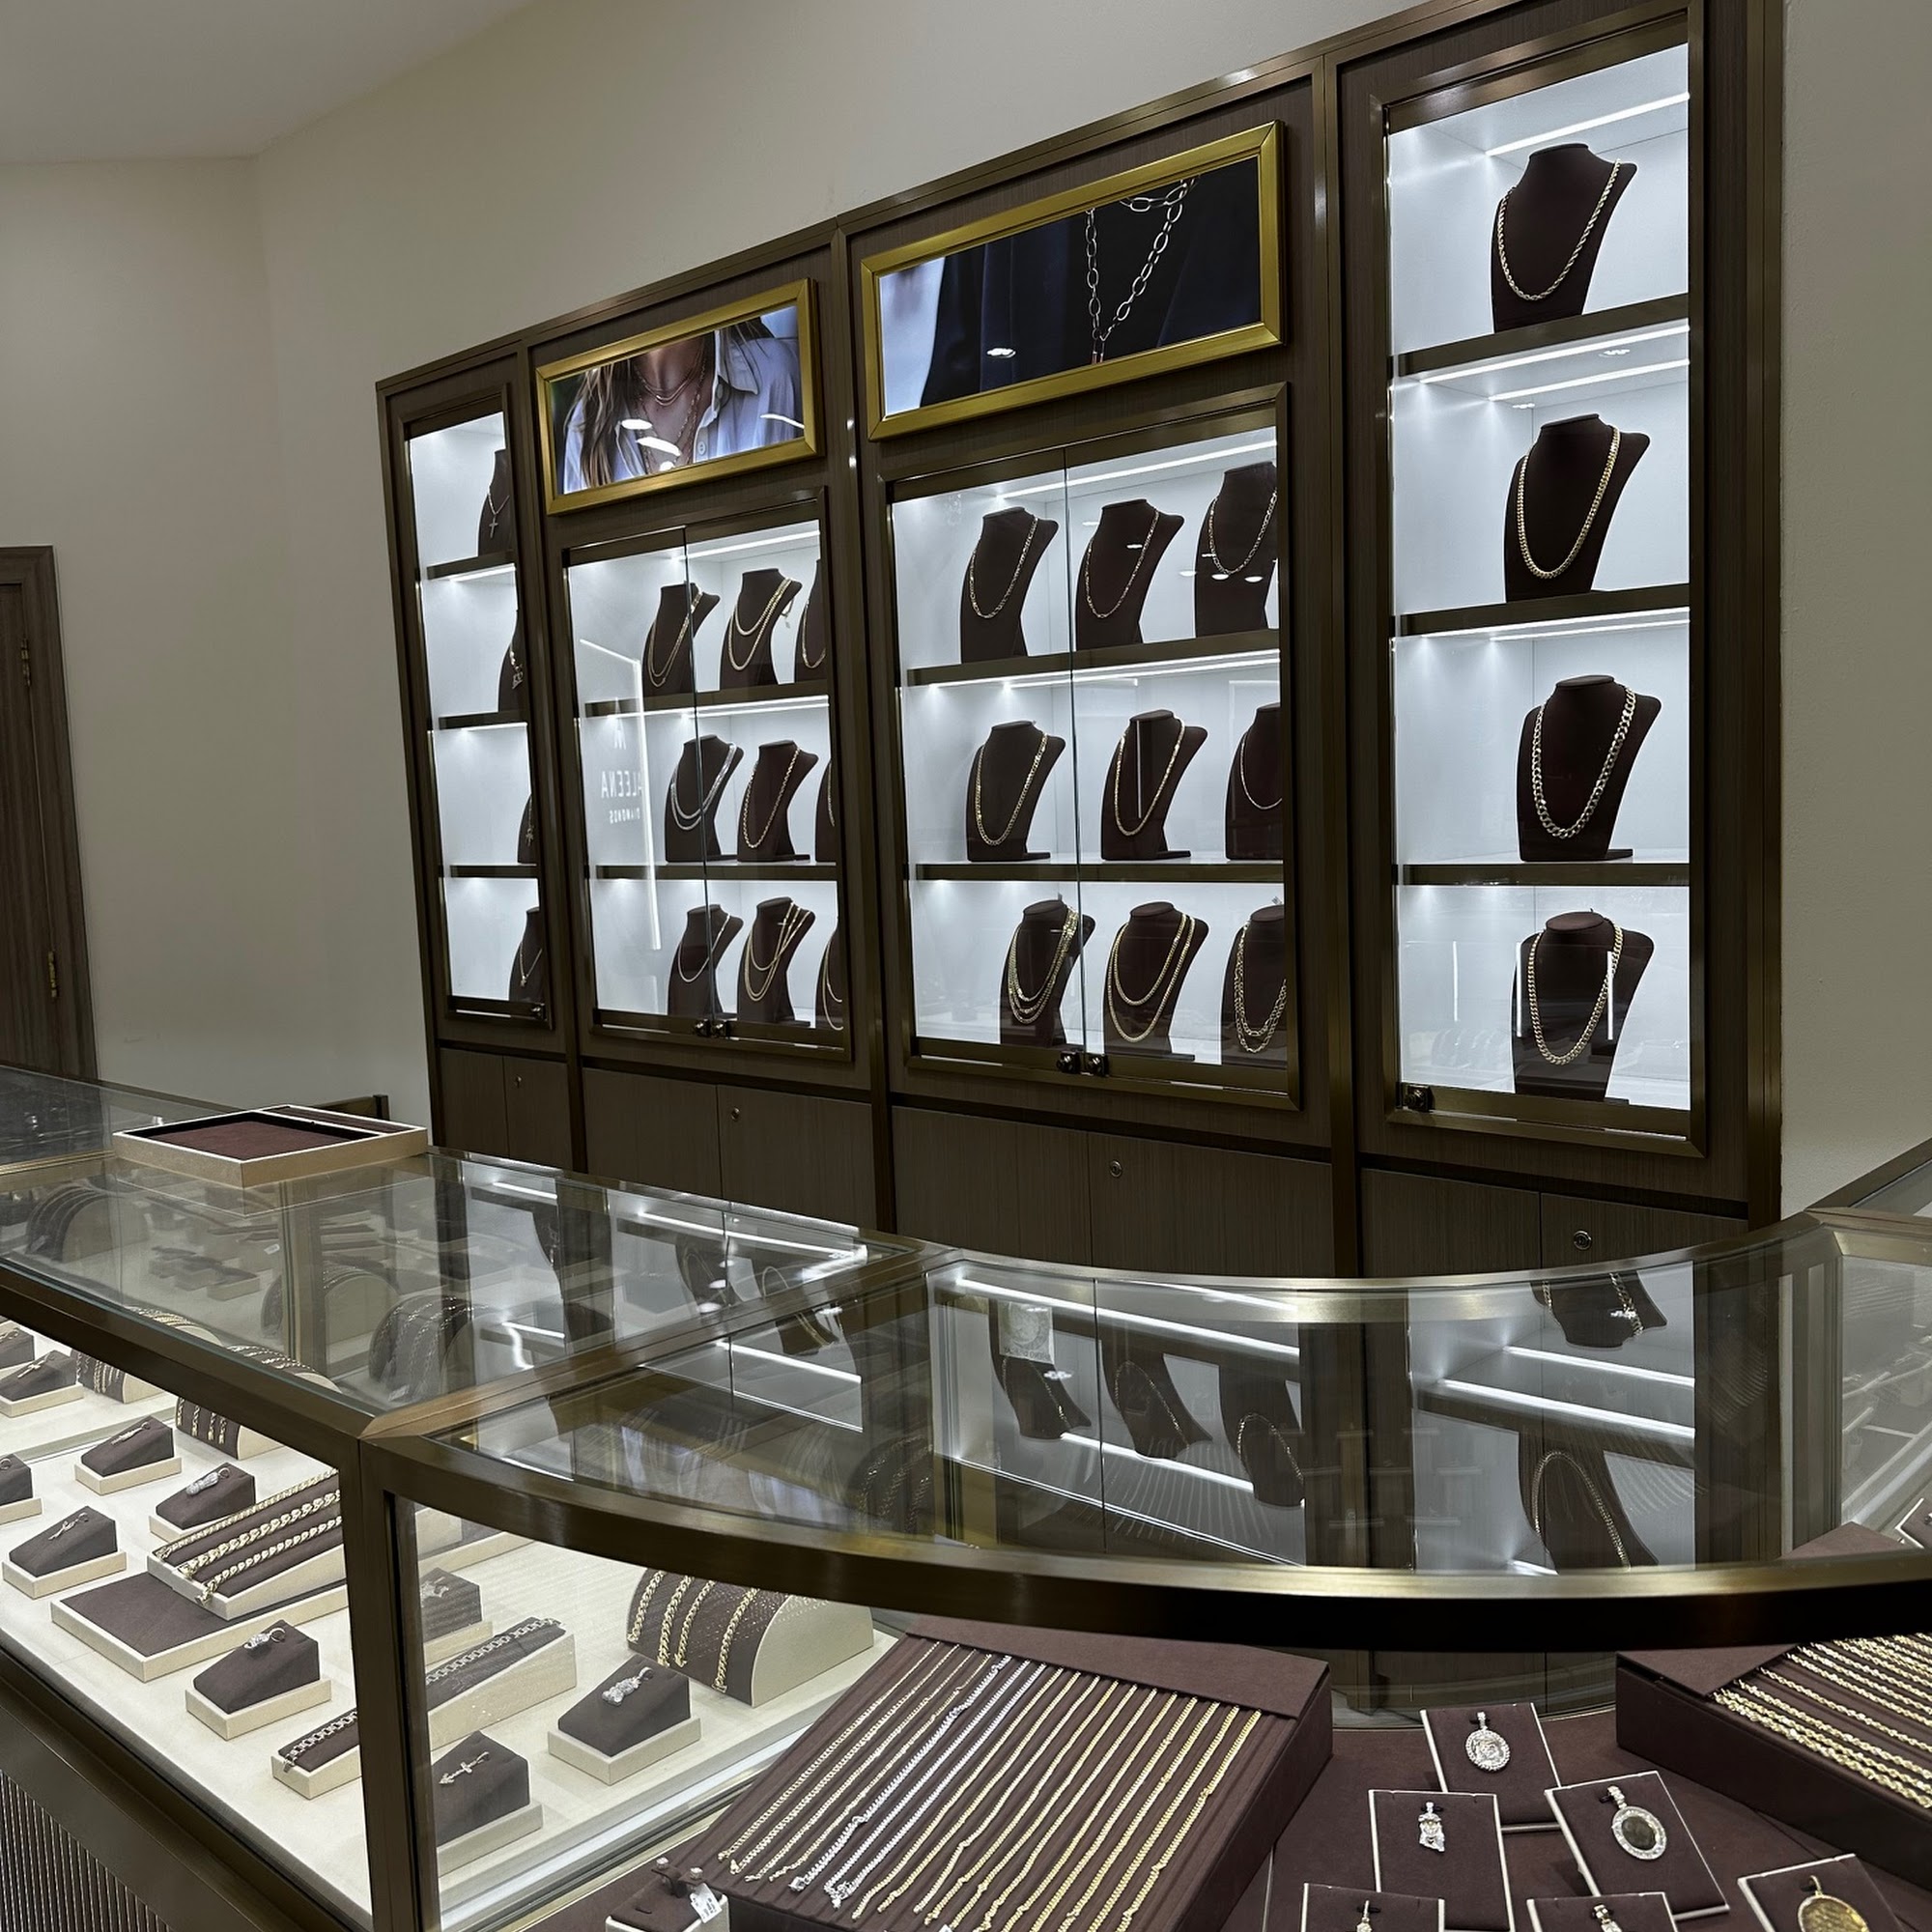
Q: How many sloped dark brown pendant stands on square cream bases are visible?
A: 10